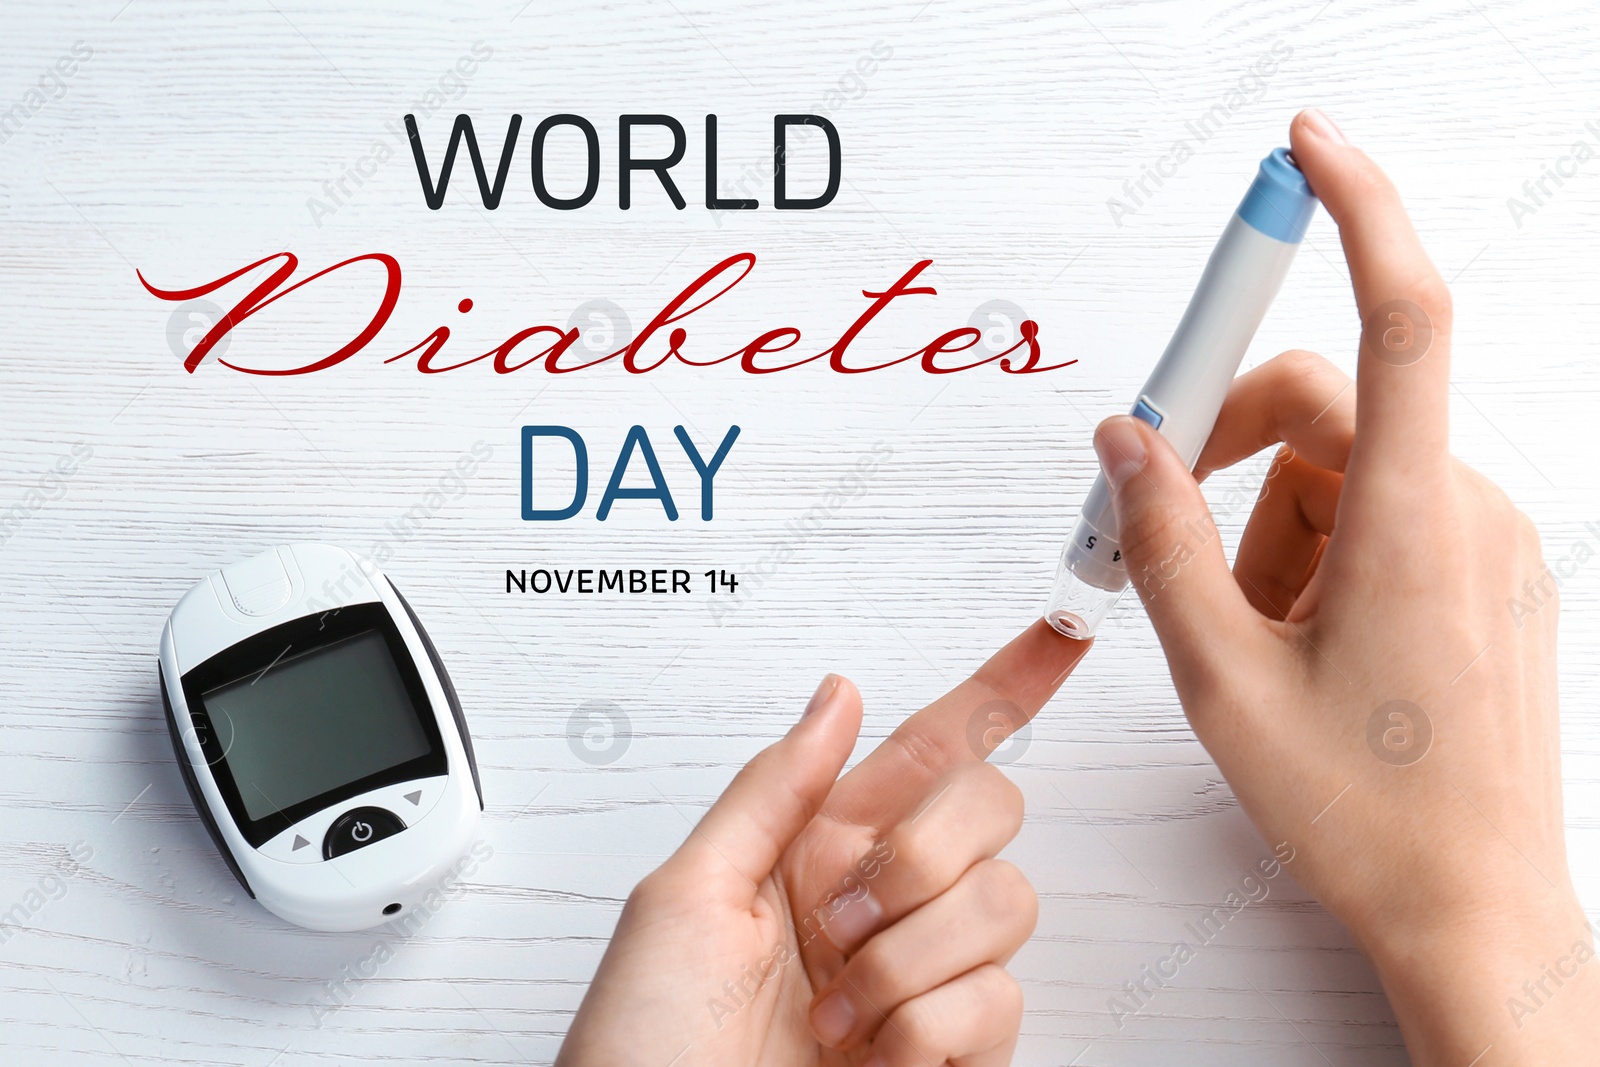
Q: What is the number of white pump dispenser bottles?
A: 0